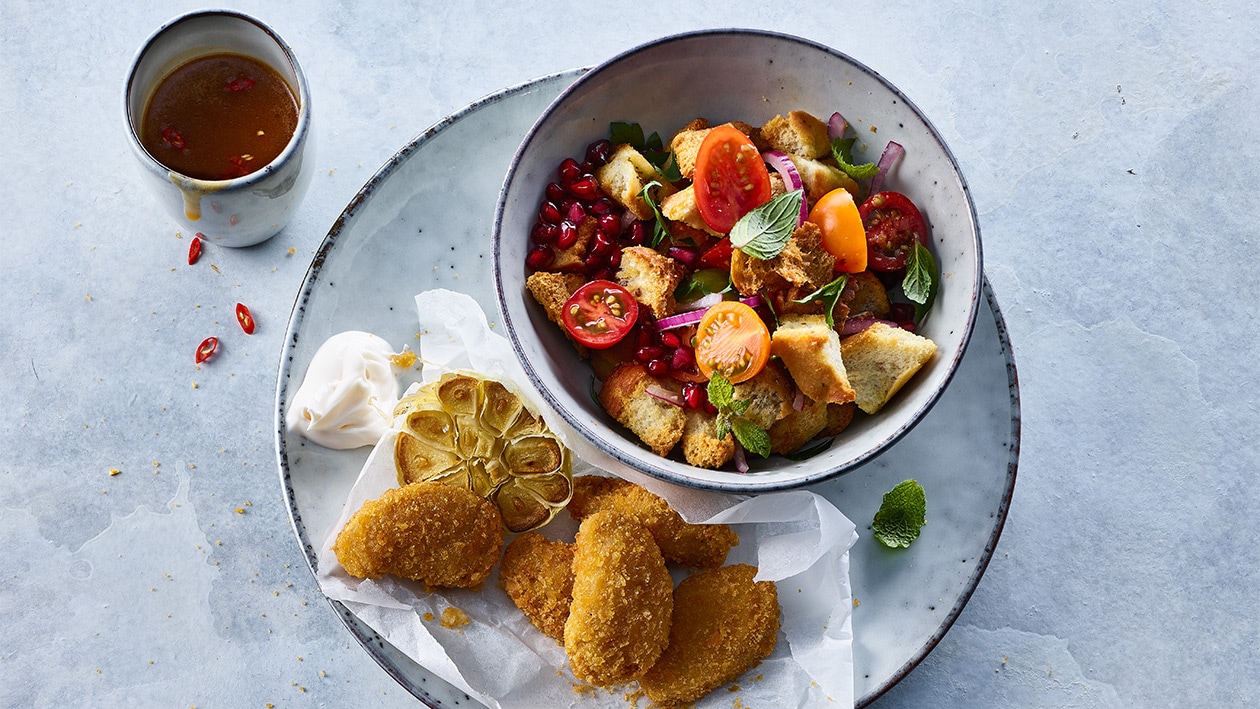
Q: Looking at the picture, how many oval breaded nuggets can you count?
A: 5